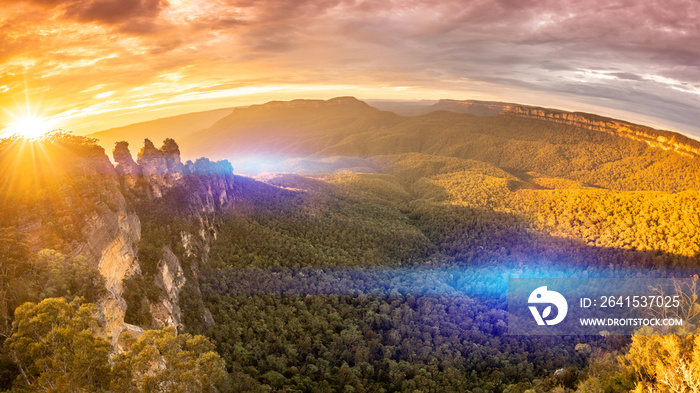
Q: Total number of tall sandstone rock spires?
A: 3